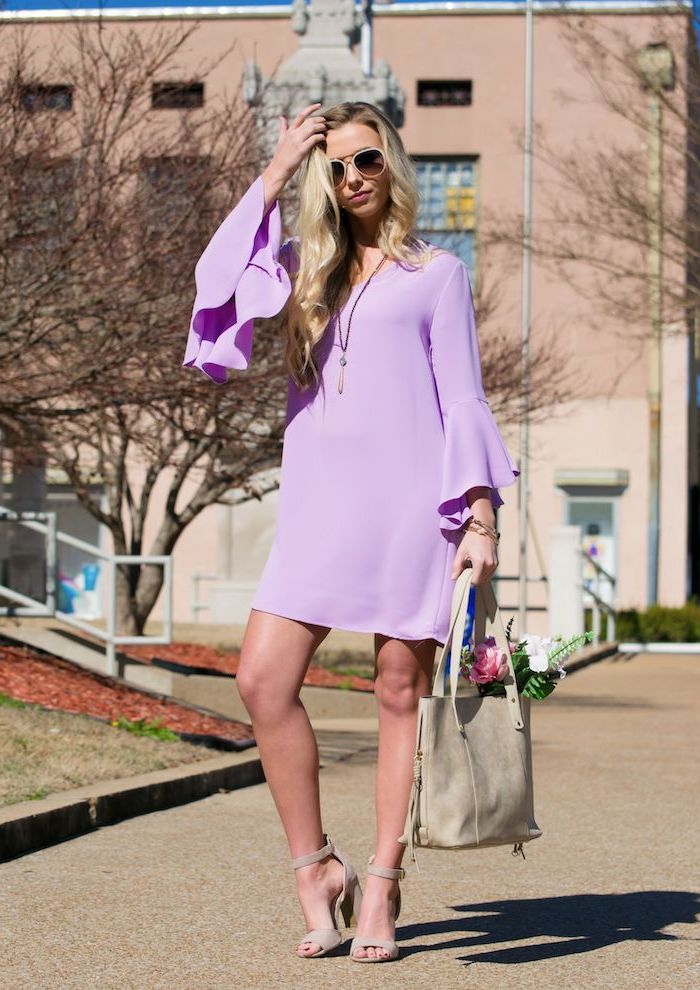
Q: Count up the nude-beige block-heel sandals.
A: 2